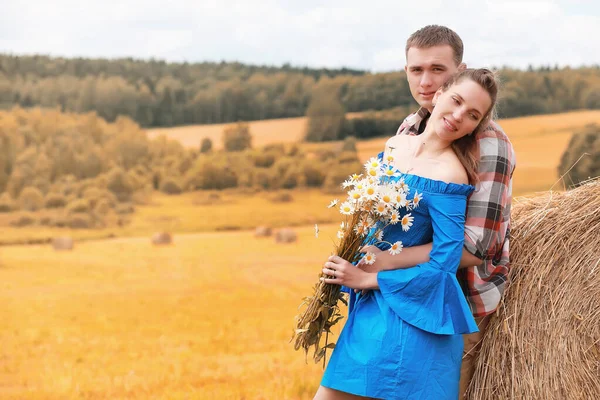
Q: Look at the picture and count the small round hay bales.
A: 4